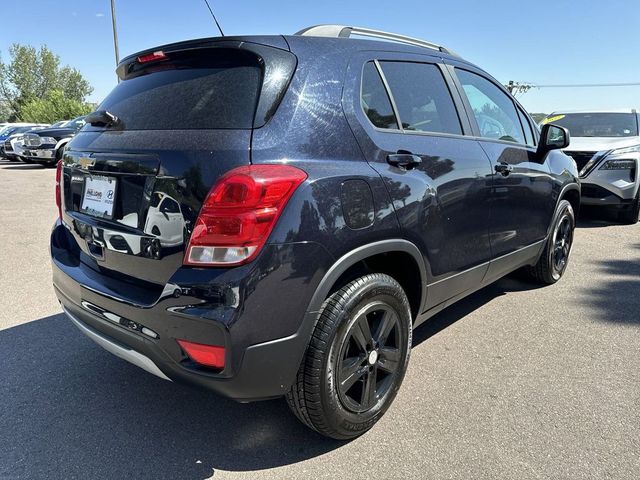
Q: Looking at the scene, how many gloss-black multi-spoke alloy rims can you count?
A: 2